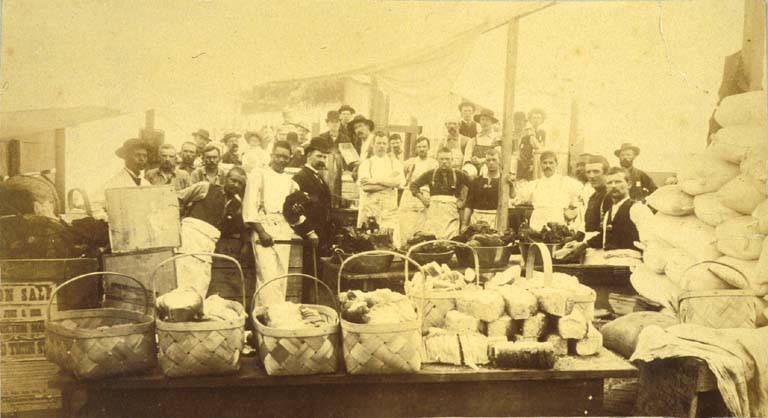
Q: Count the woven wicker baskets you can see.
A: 7